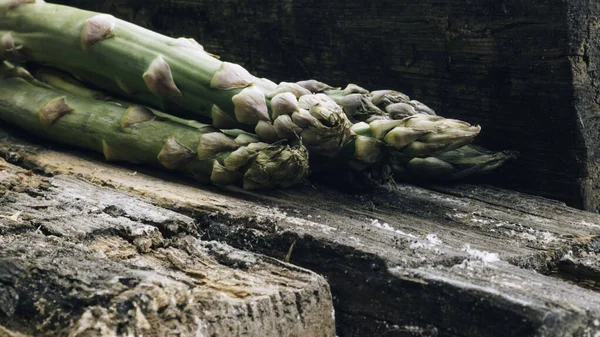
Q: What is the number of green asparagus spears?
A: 5